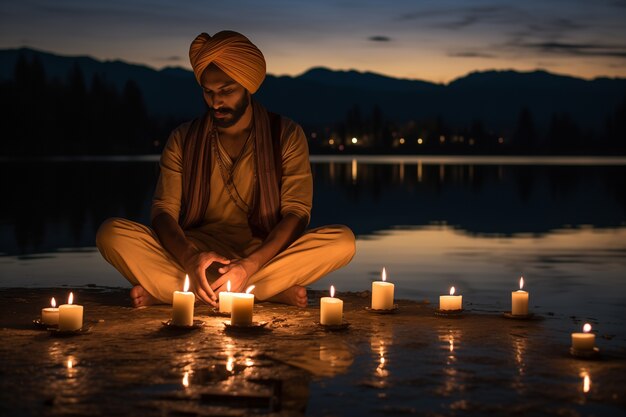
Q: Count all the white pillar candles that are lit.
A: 10